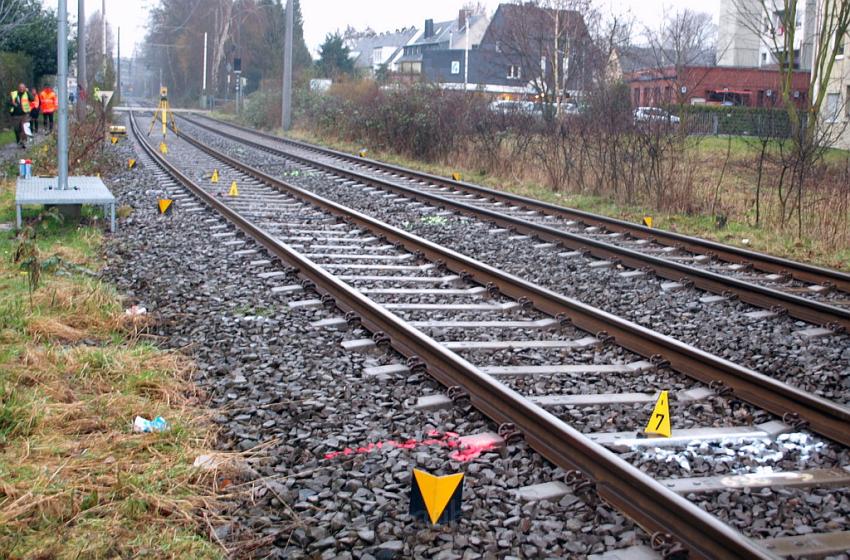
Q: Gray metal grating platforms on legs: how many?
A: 1